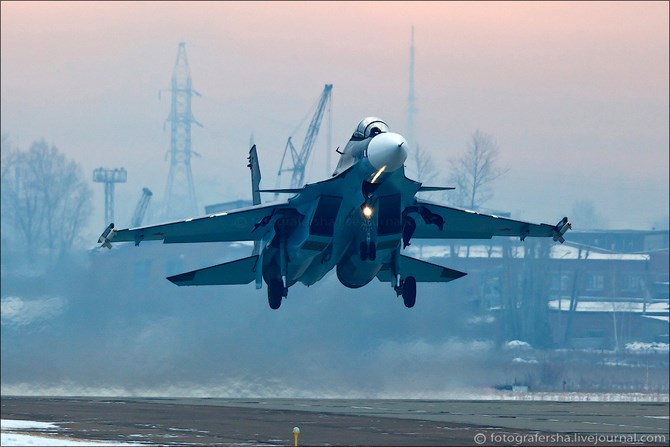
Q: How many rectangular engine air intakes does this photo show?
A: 2